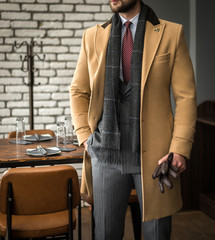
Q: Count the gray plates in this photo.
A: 2